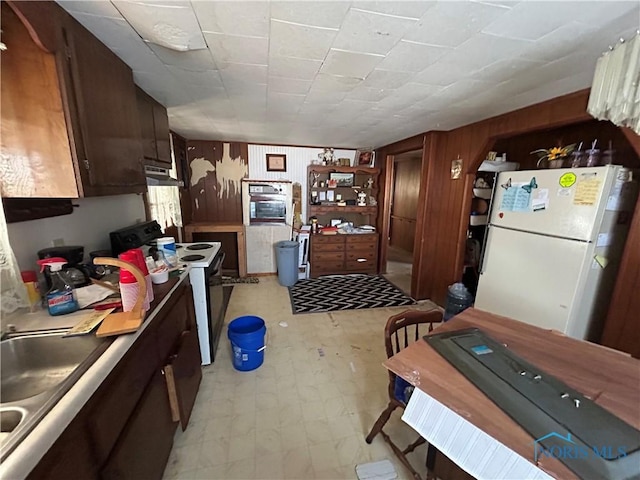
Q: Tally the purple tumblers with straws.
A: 3